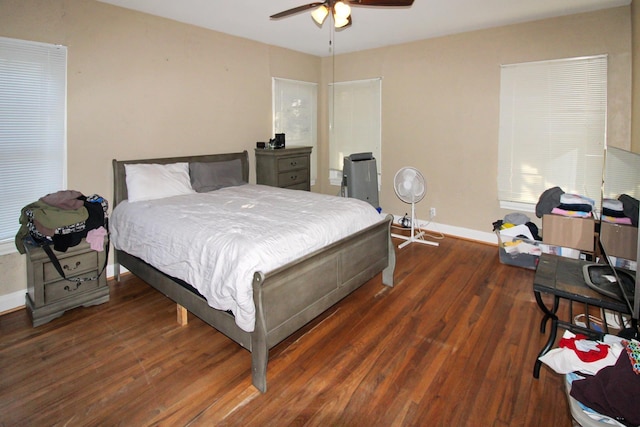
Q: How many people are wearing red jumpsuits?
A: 0